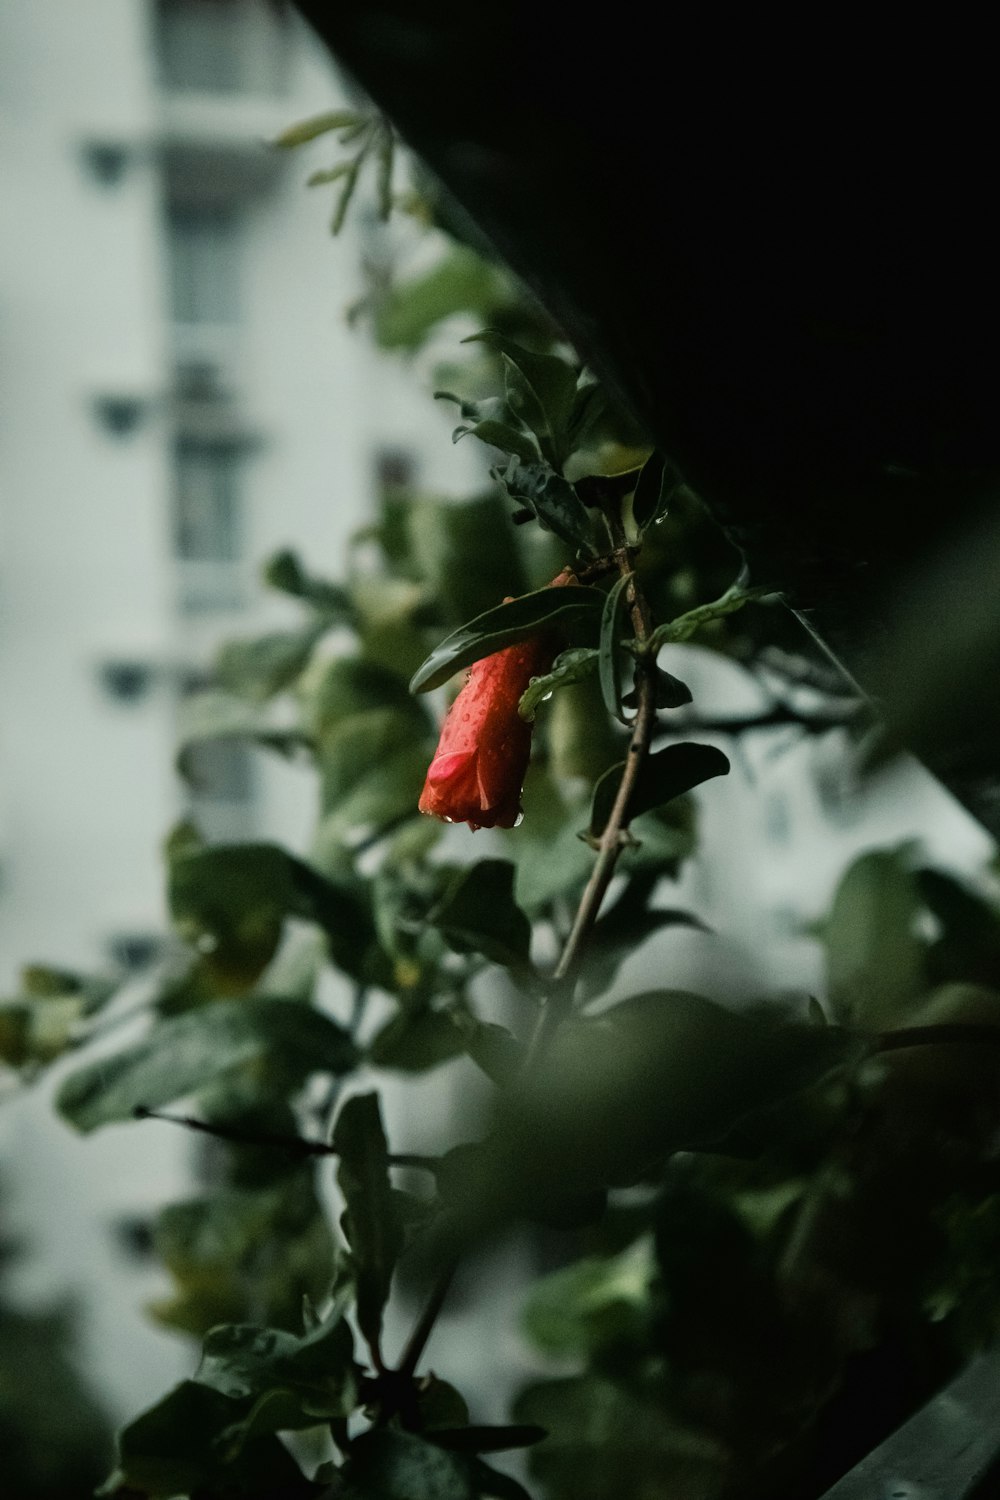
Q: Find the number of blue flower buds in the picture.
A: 0